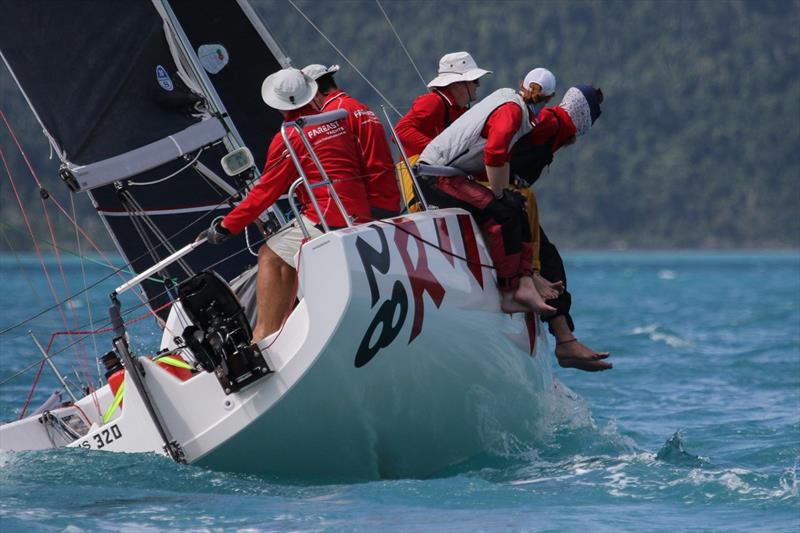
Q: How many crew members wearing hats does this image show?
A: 5